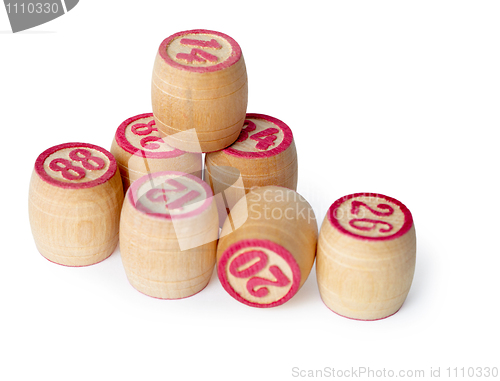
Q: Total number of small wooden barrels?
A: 7